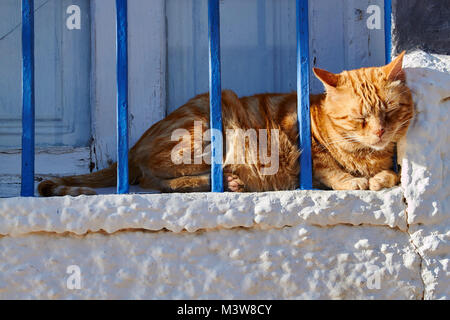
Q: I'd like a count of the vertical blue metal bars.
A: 5